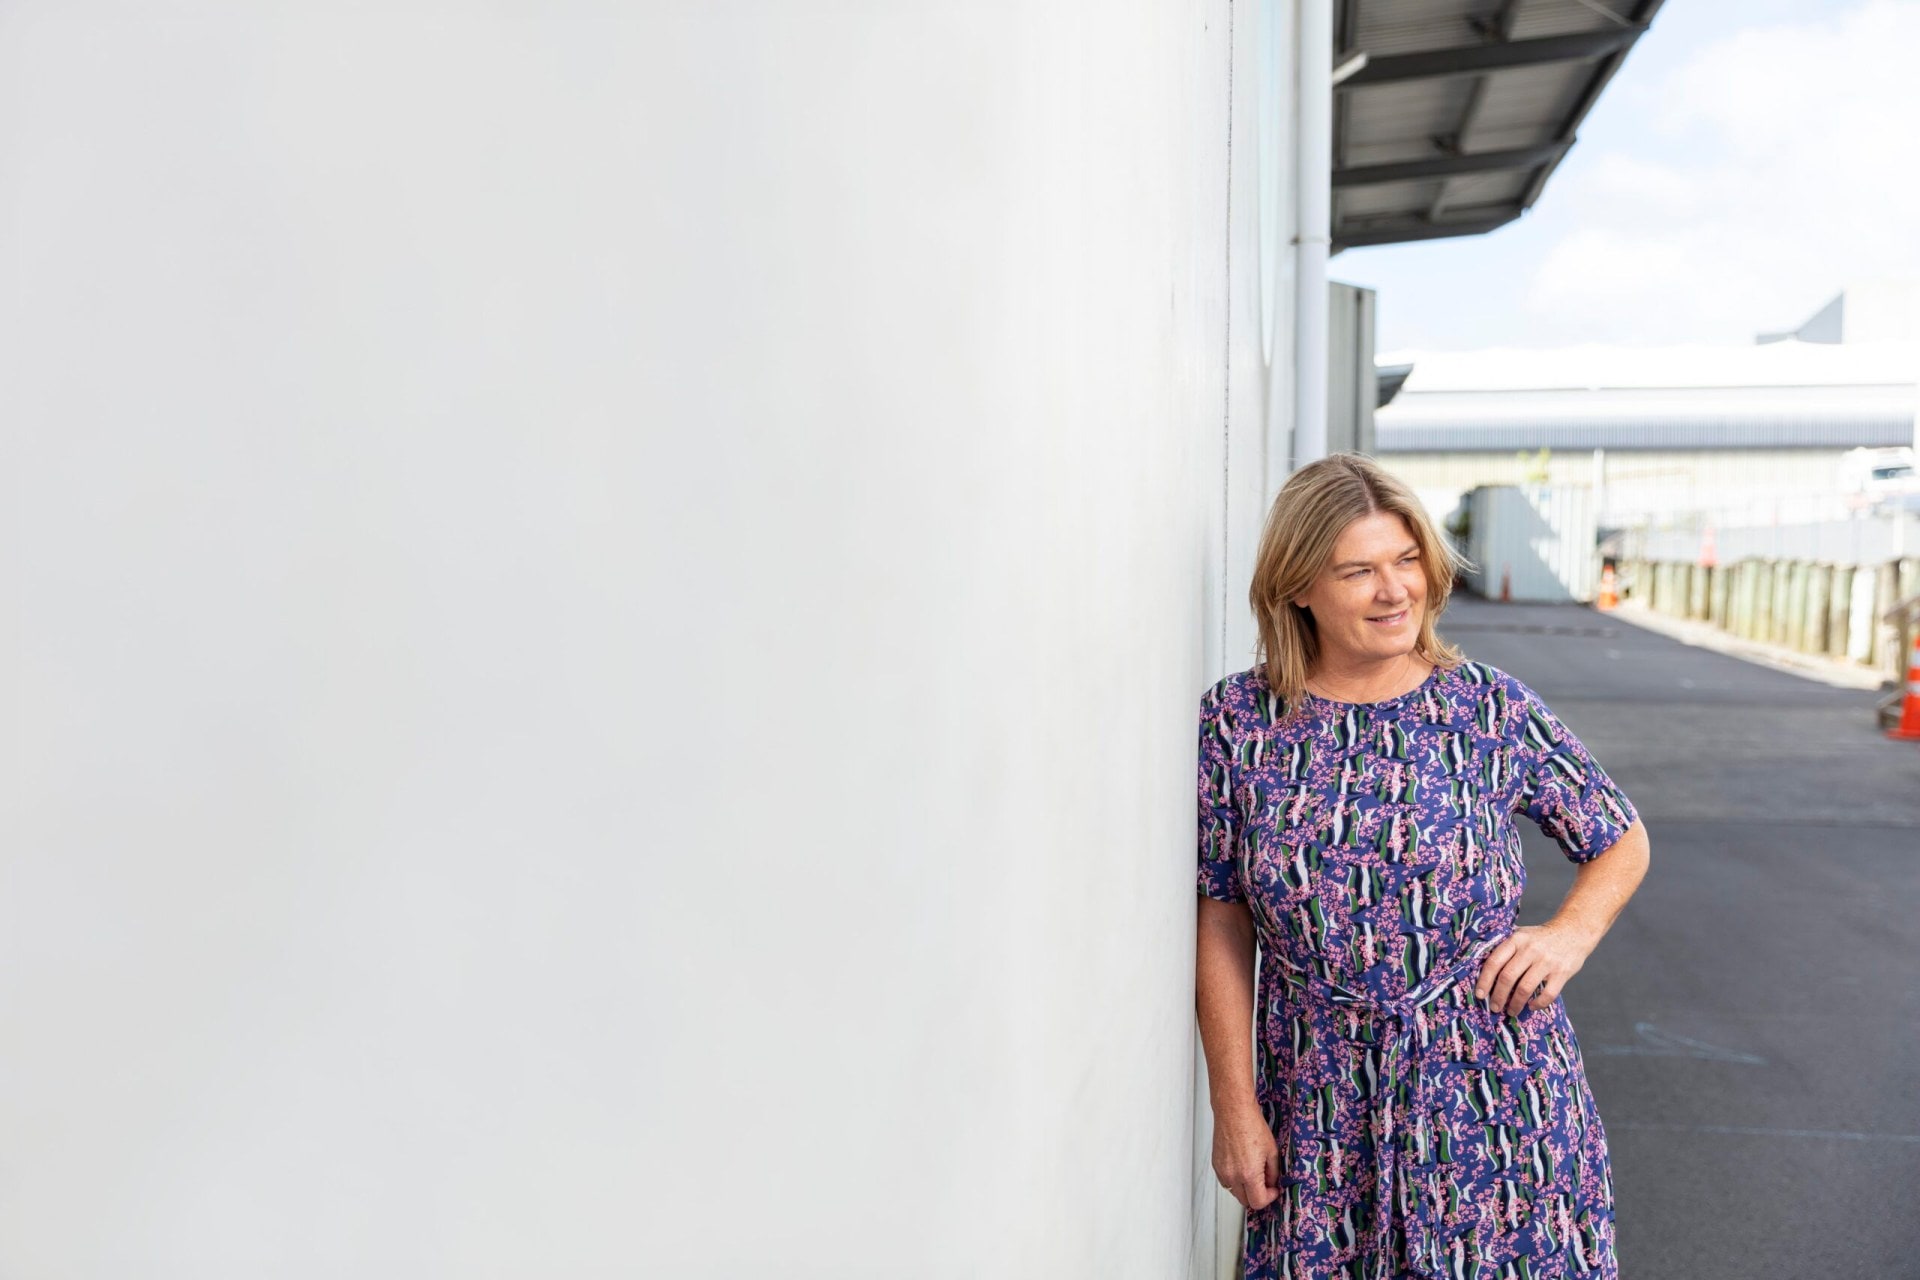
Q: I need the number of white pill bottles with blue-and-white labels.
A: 0